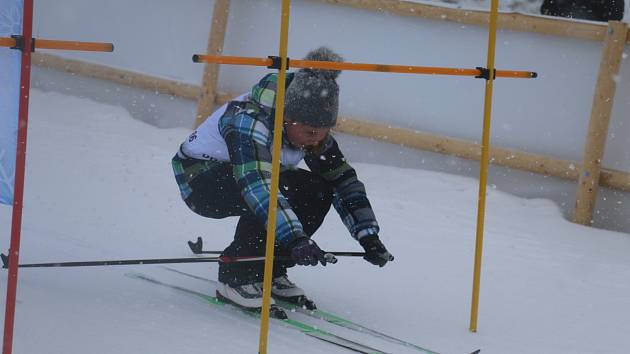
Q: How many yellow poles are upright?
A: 2